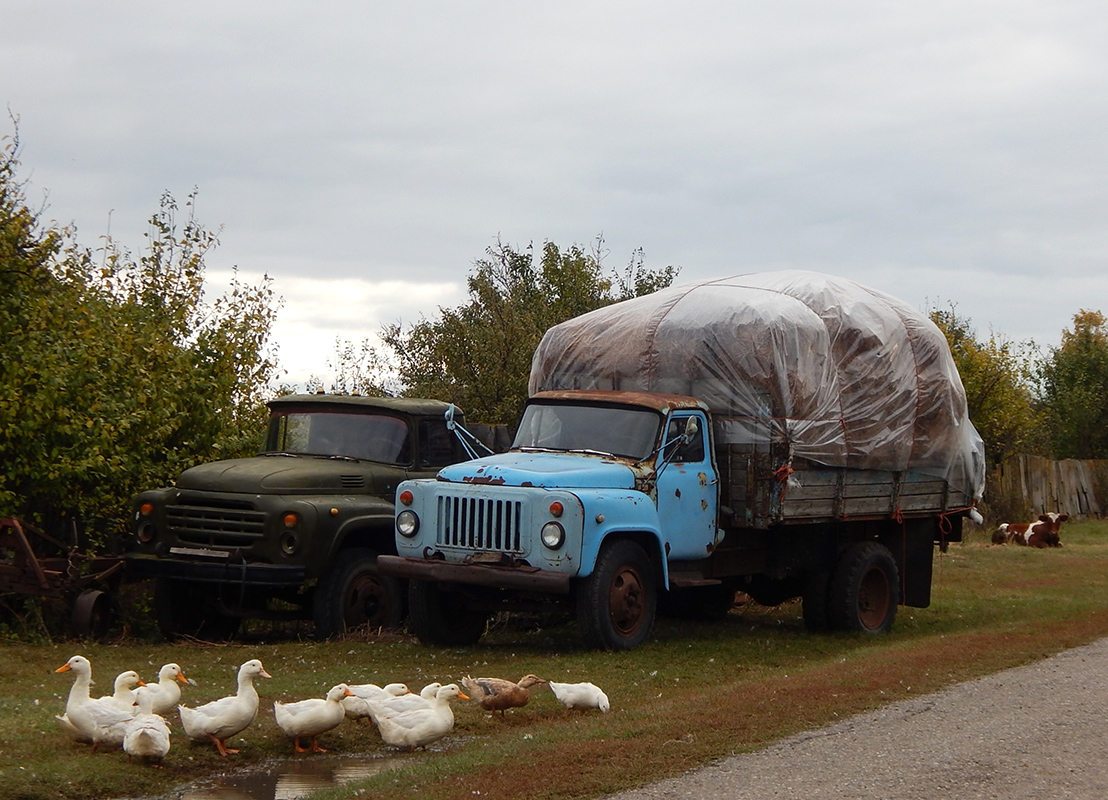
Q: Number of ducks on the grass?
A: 11